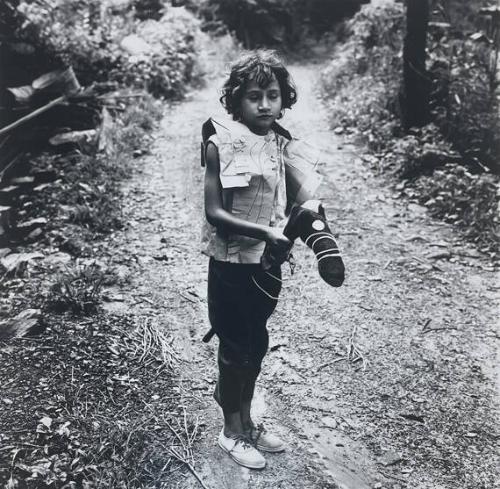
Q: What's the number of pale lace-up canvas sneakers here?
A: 2